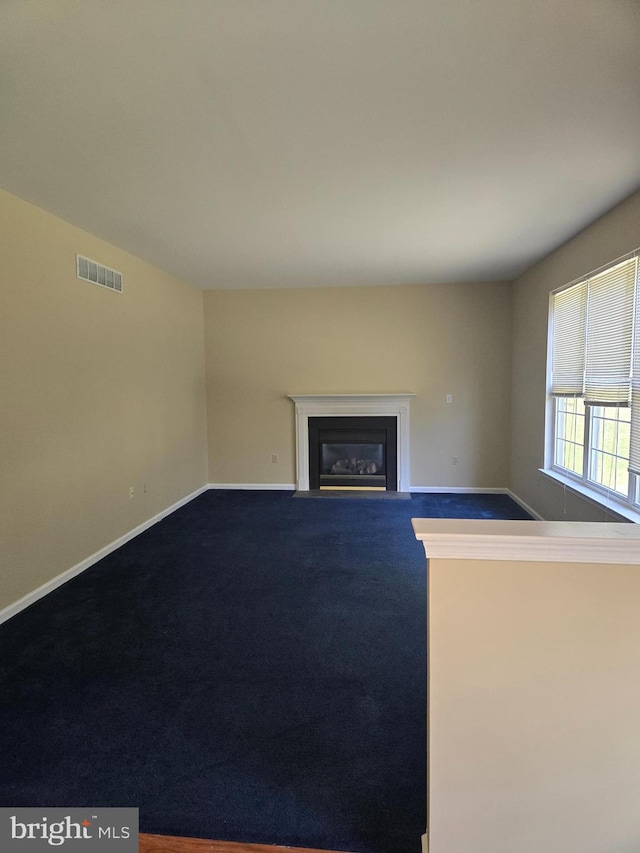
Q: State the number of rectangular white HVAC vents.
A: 1